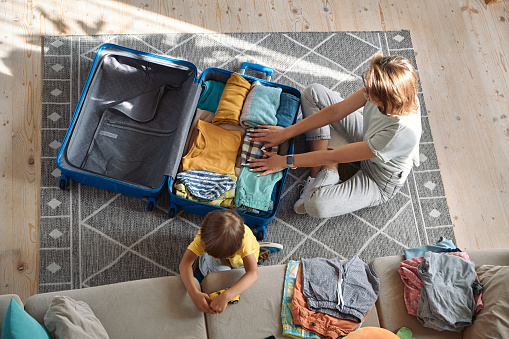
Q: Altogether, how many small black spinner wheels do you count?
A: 4